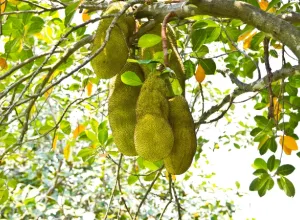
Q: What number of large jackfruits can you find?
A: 5